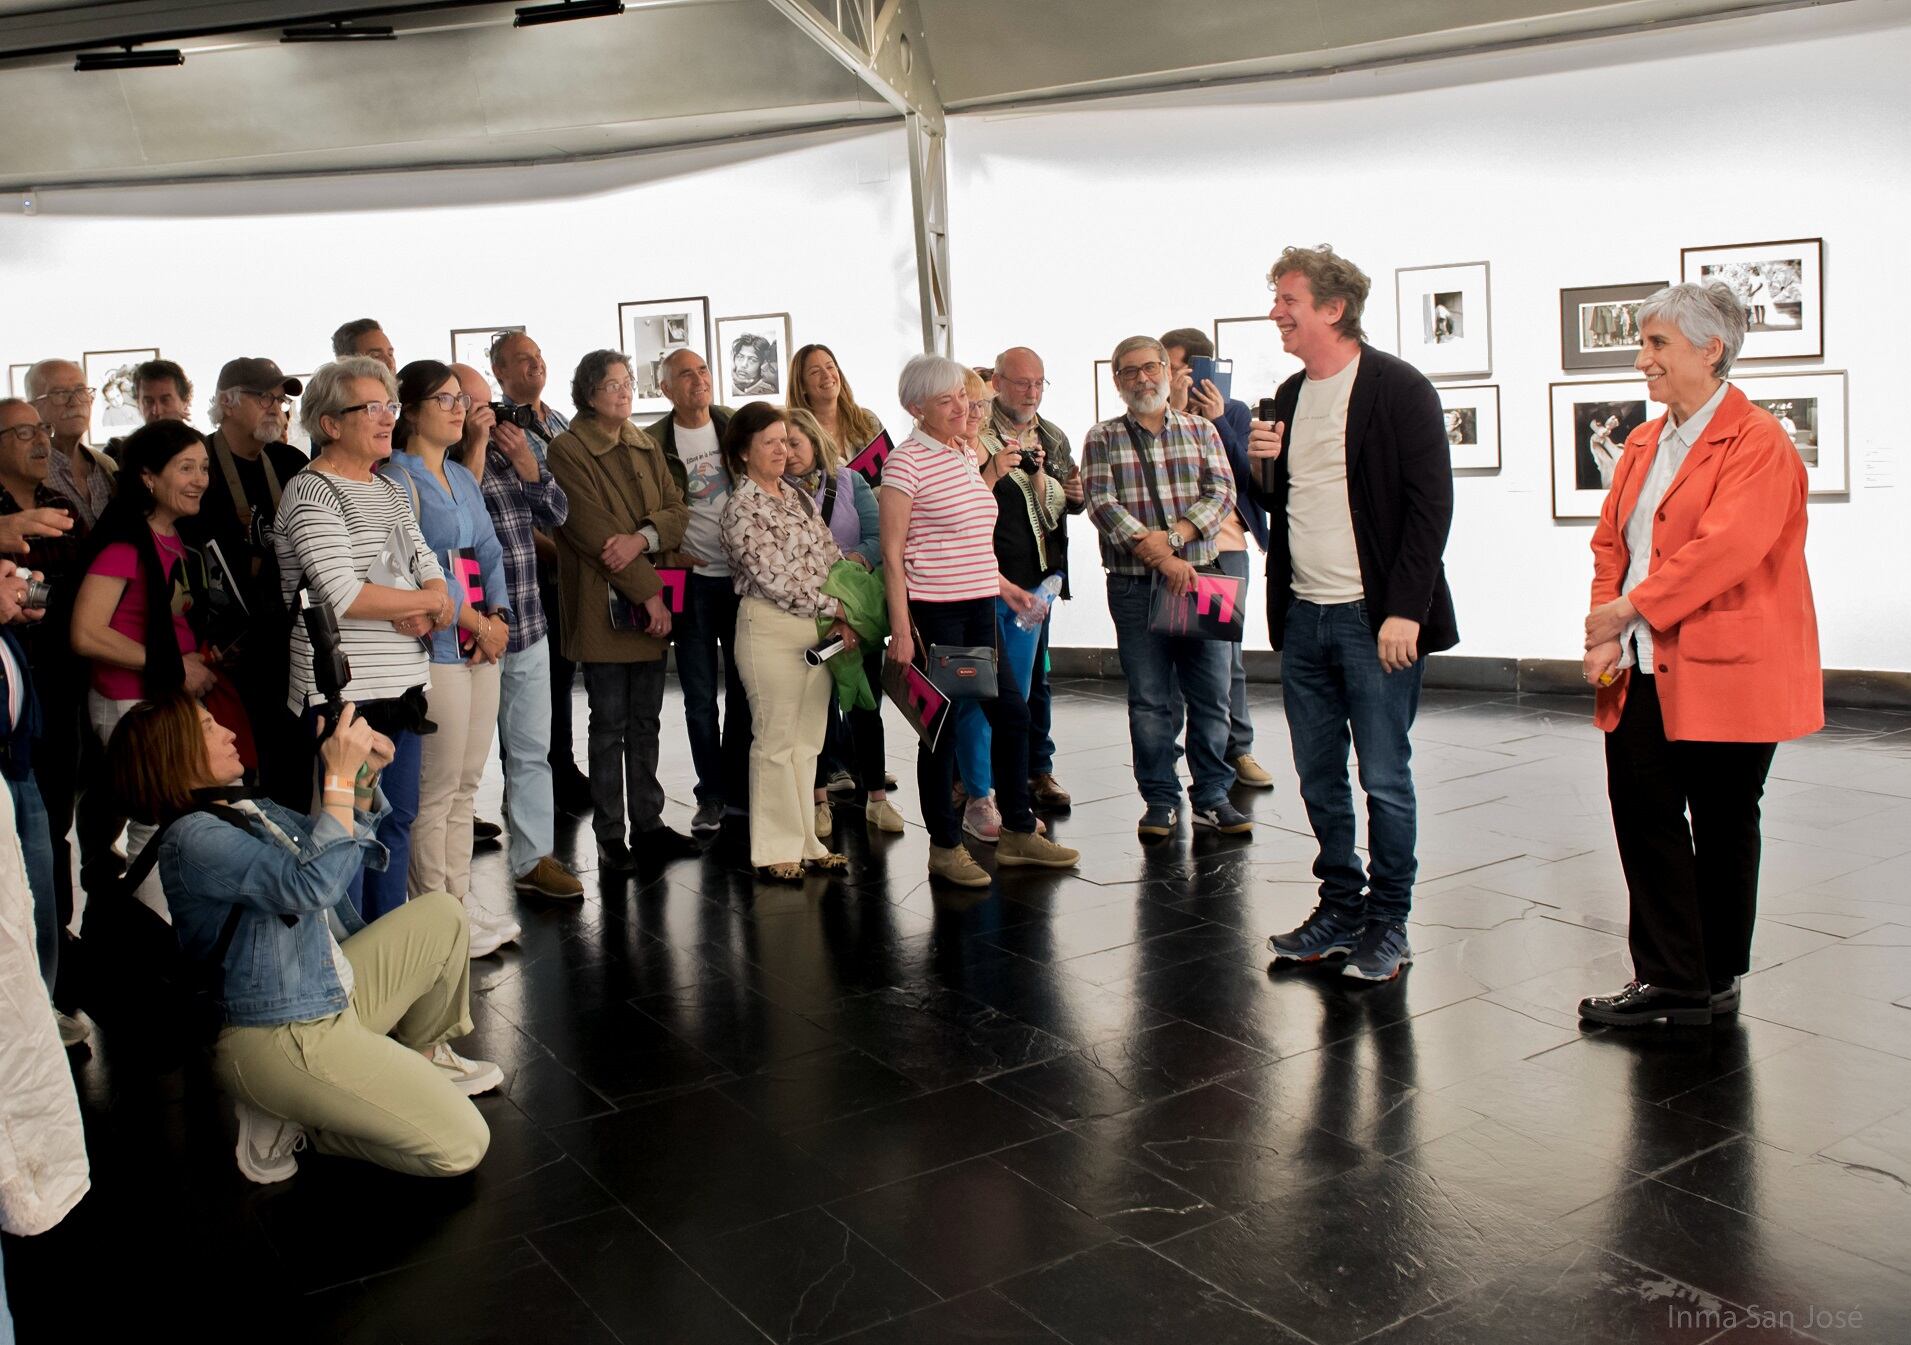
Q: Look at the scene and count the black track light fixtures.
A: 3